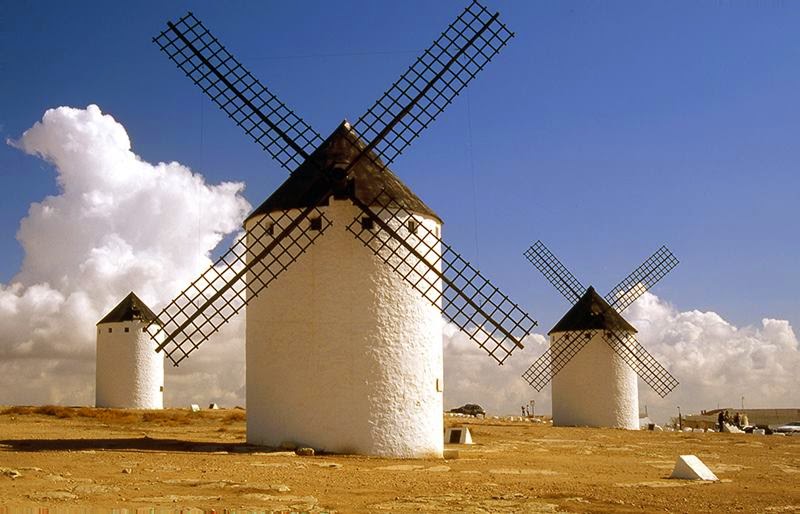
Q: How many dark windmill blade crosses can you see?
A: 2